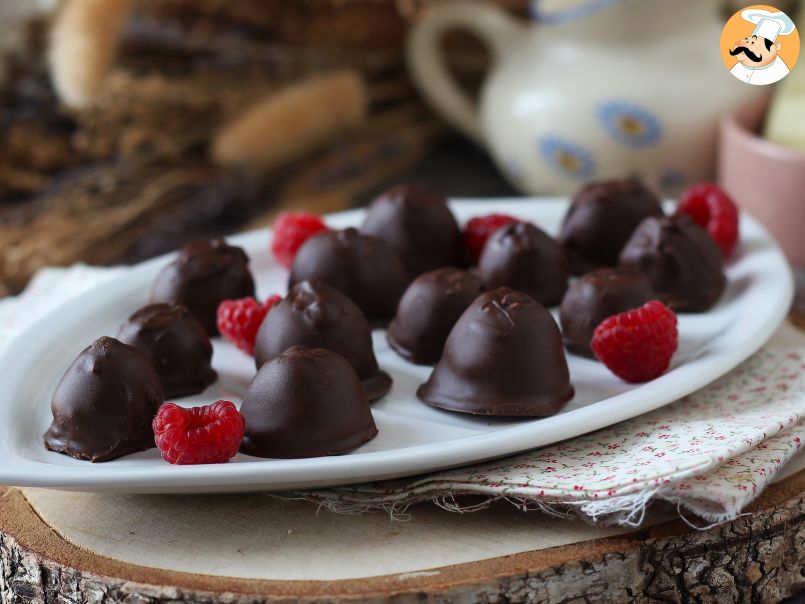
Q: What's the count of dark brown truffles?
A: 13